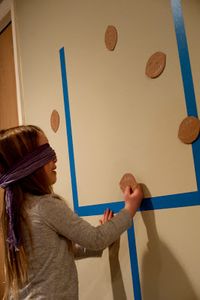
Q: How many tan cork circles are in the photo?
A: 5